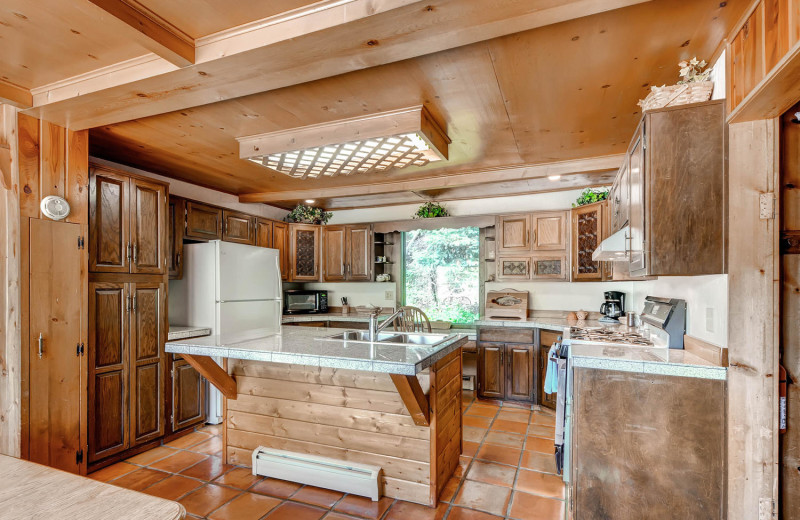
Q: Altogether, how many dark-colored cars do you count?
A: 0